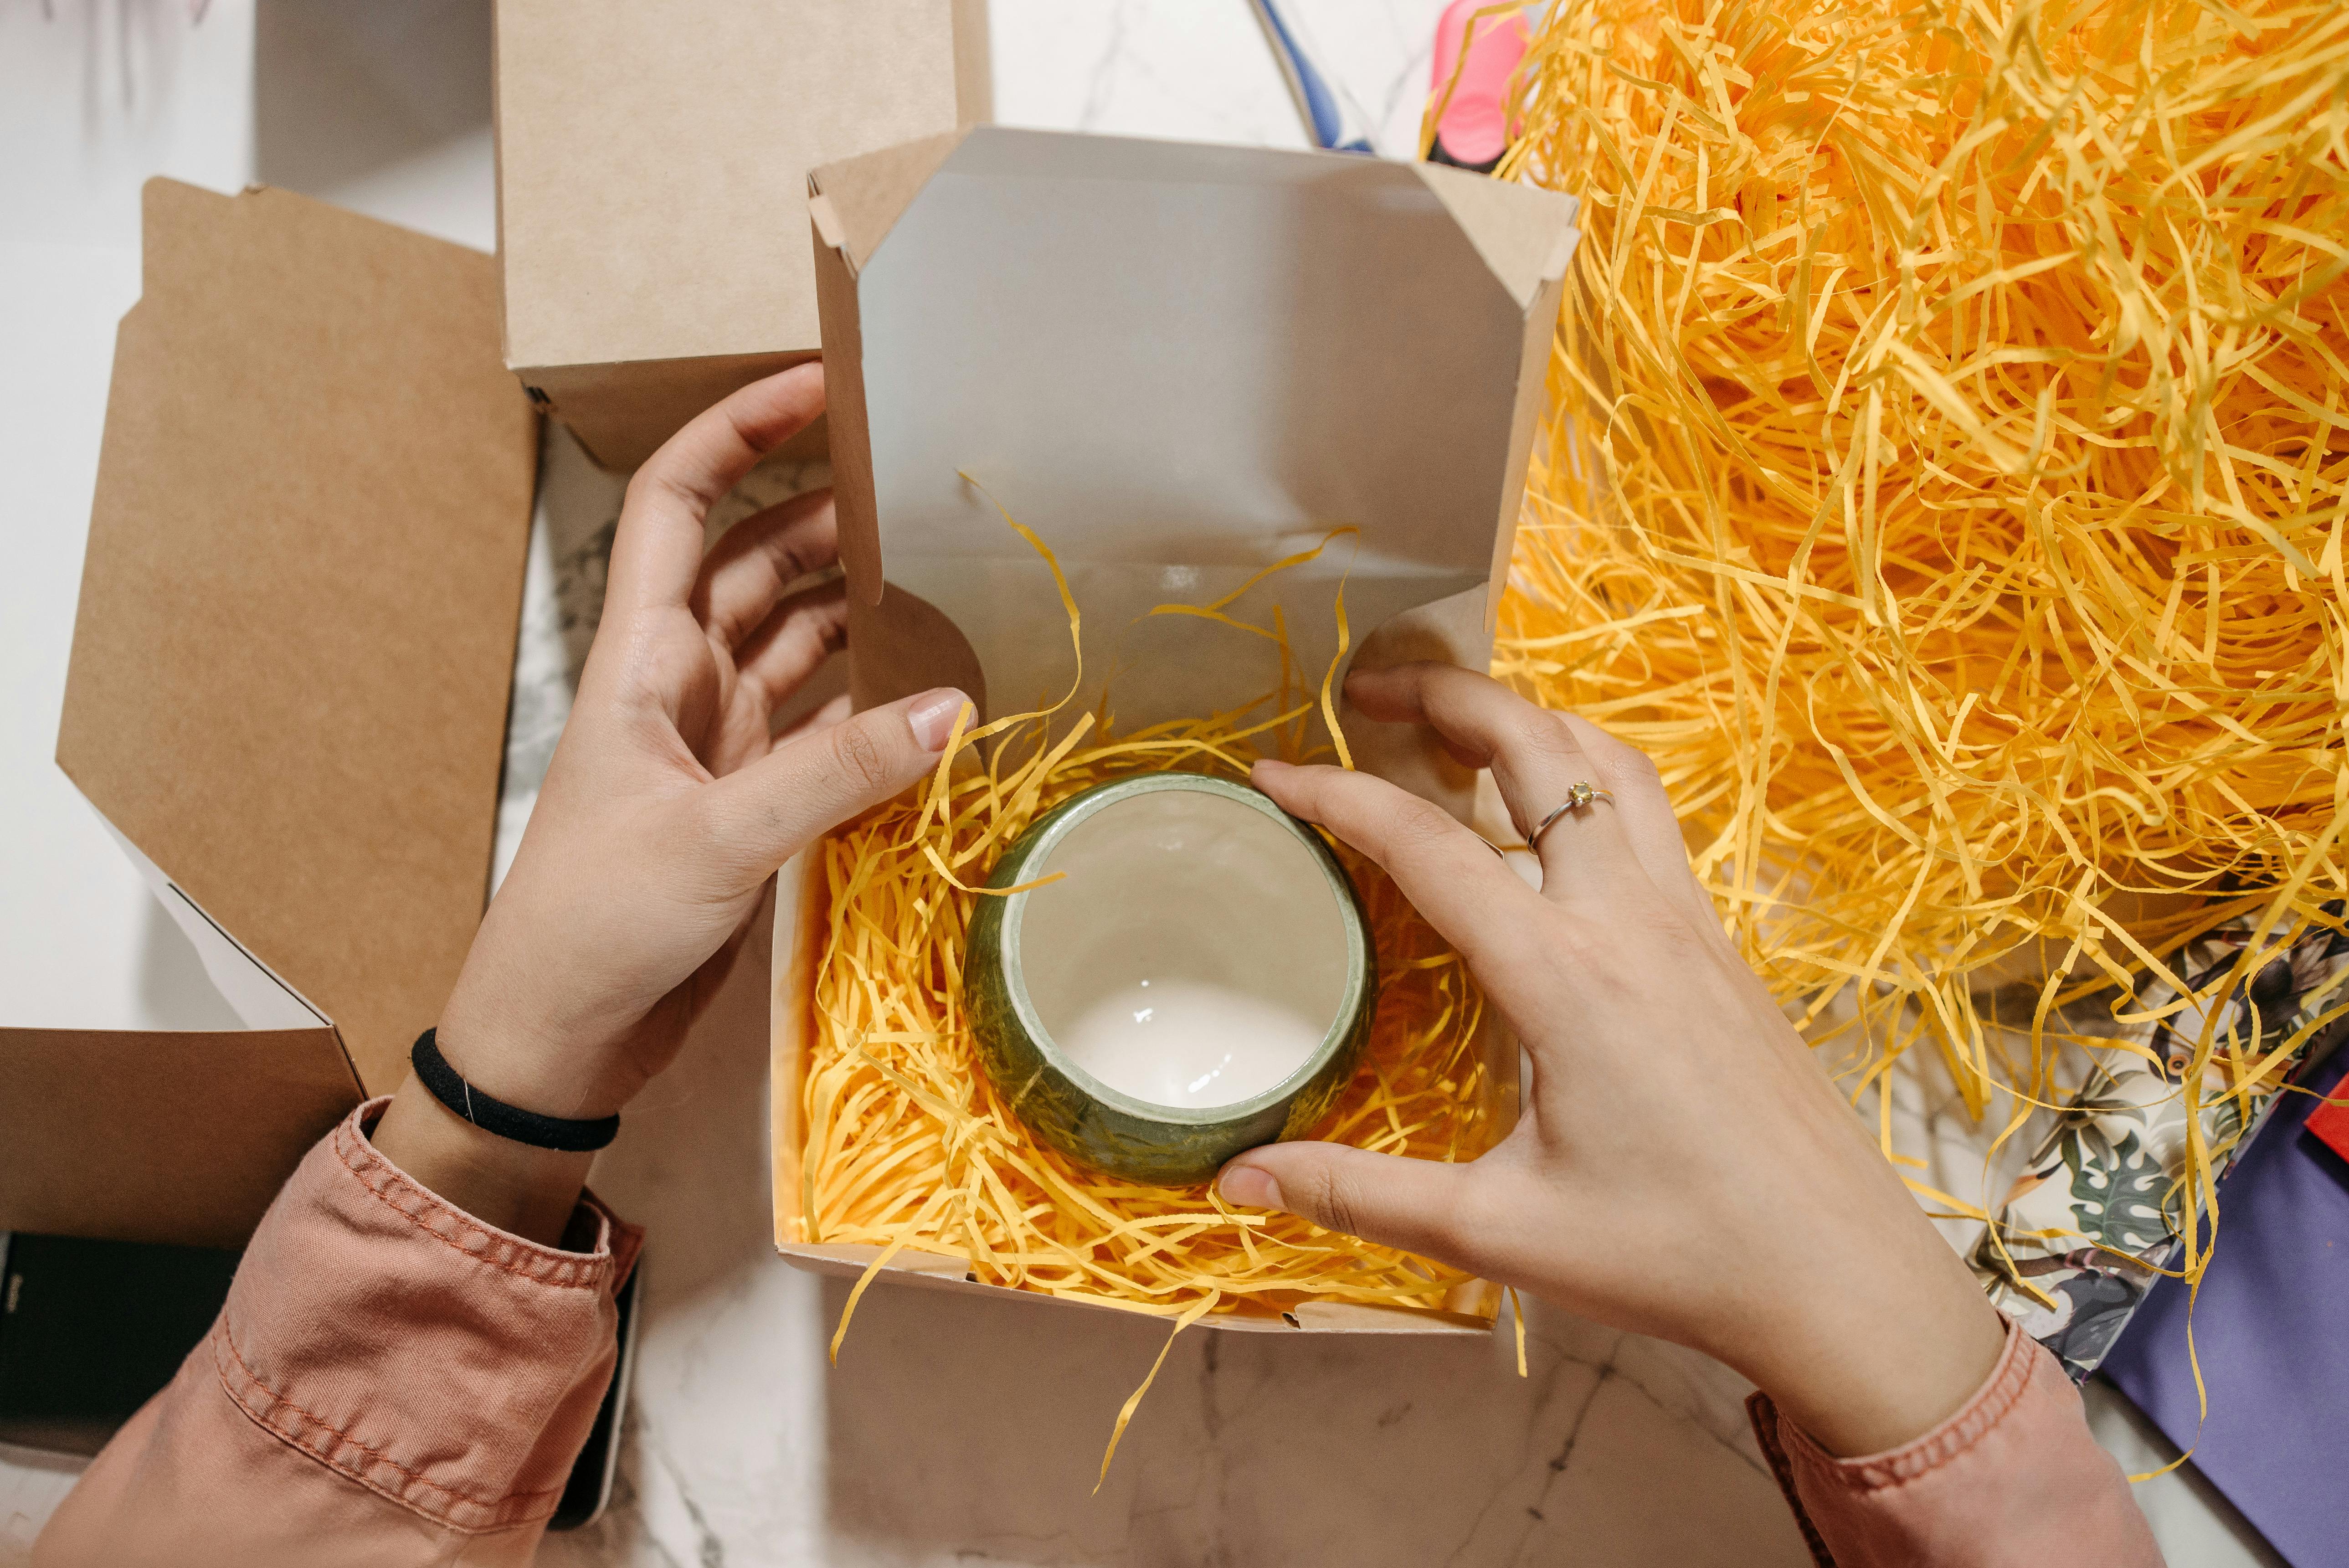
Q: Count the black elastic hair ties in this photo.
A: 1